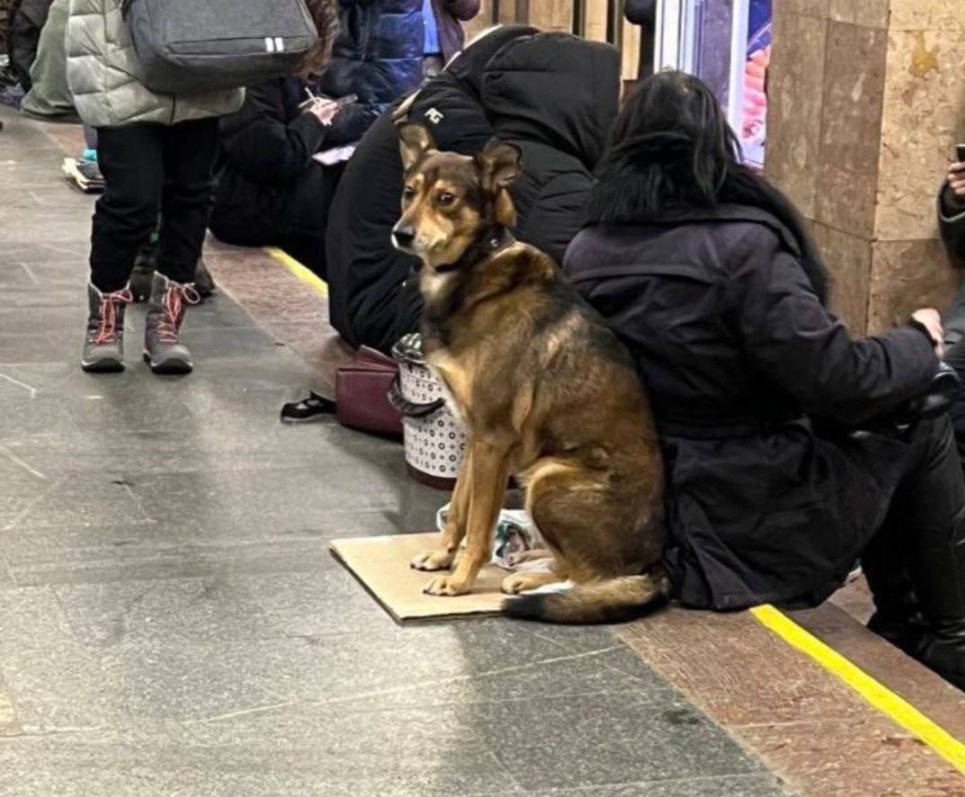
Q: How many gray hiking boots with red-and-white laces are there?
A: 2